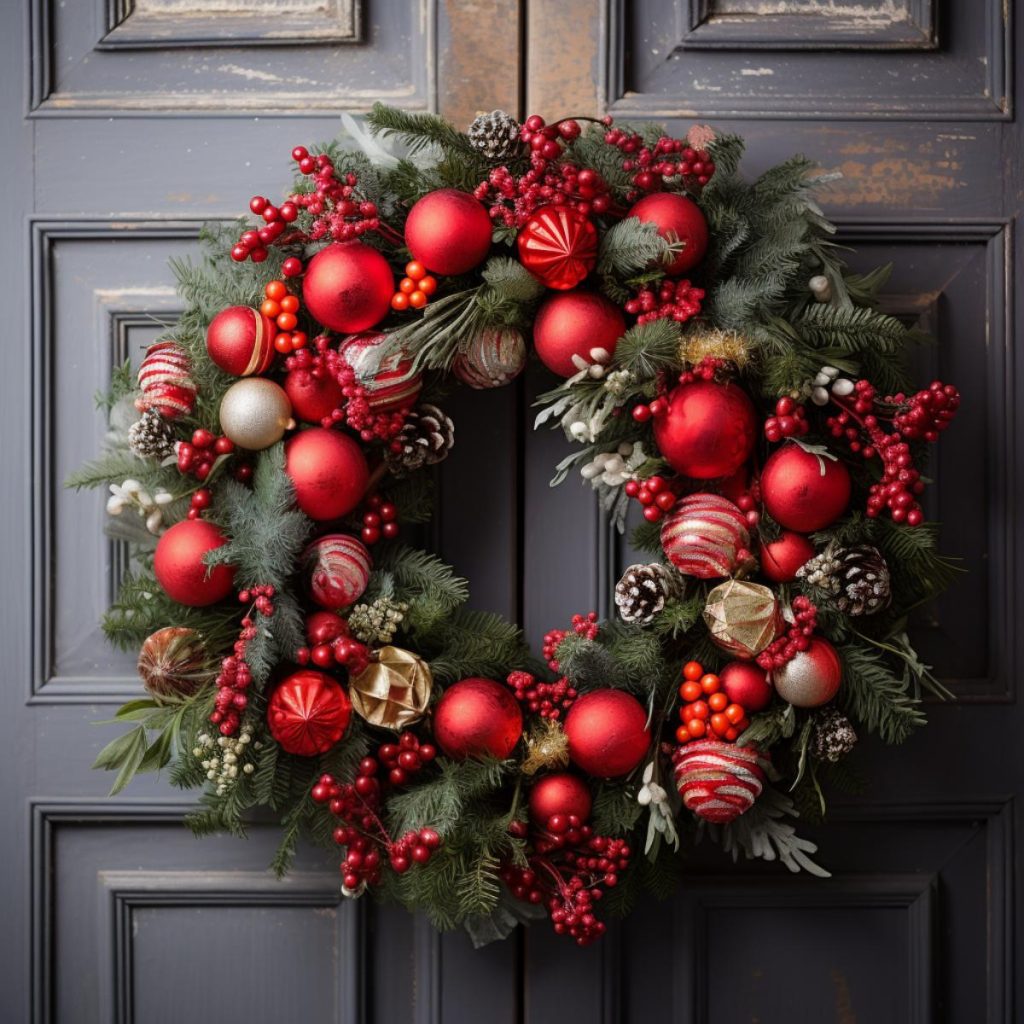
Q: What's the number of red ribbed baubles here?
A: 2